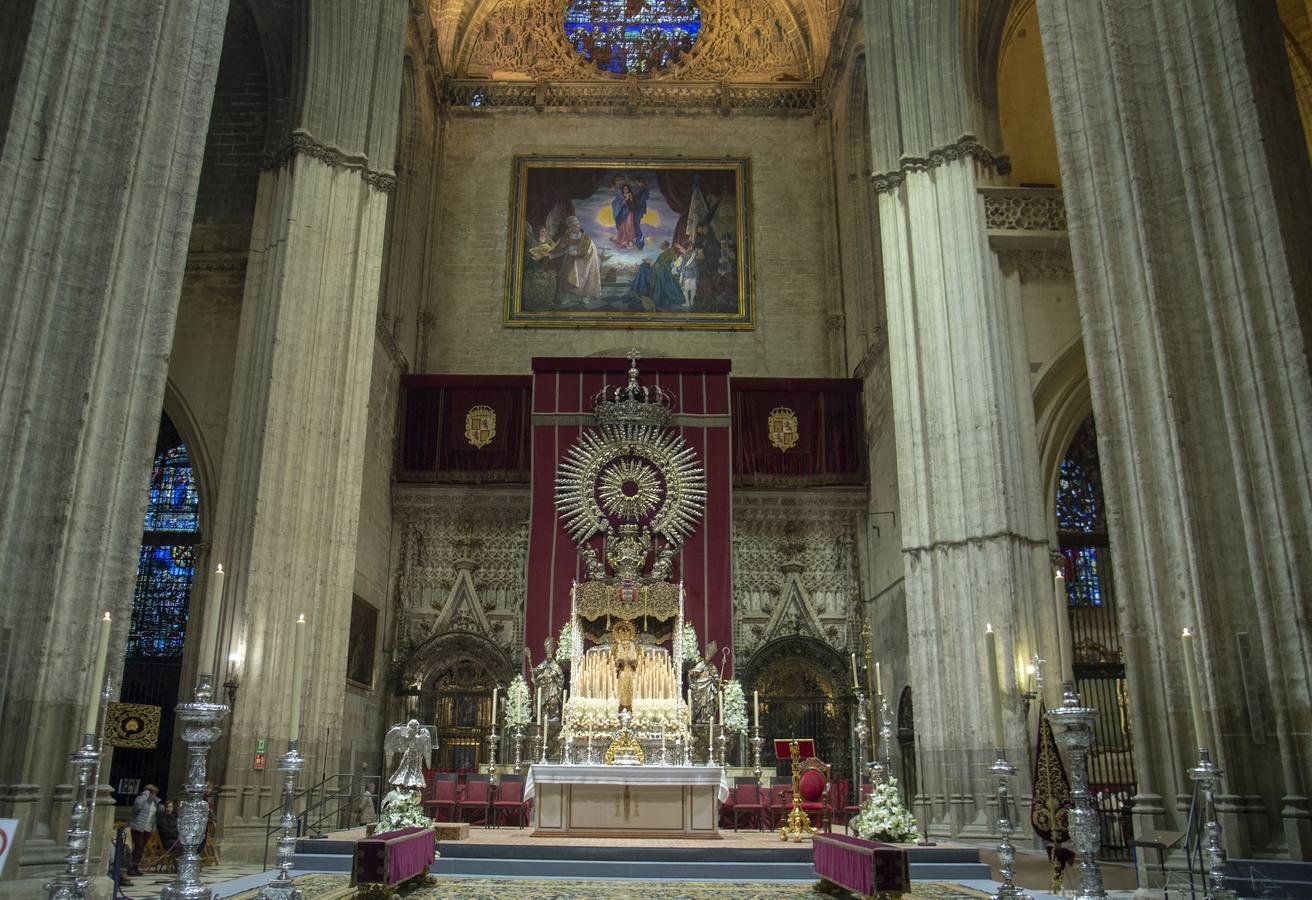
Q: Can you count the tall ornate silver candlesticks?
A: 6